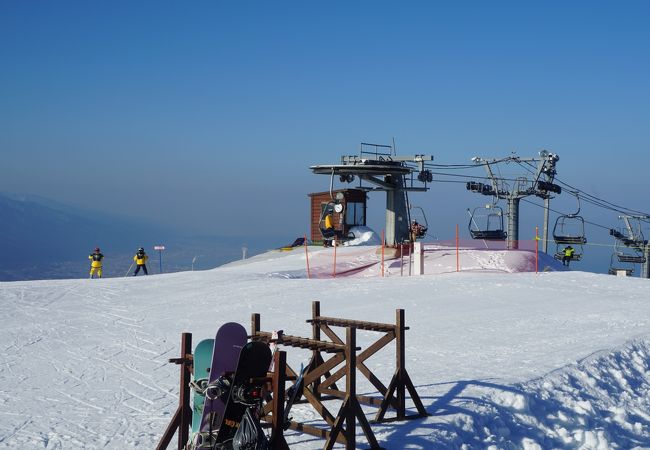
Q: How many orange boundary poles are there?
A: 5